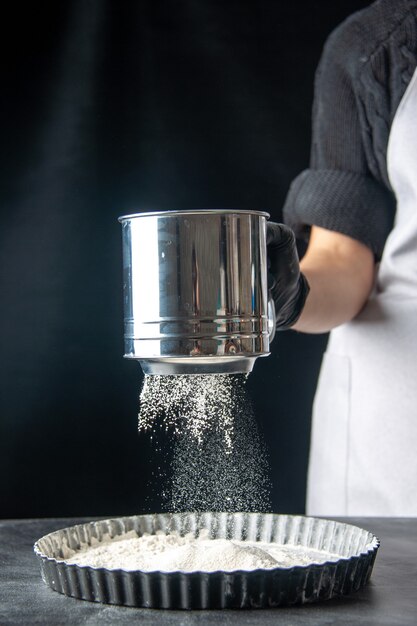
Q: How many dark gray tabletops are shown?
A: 1